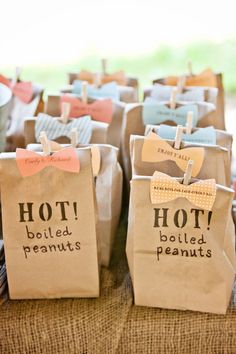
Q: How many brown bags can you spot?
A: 13